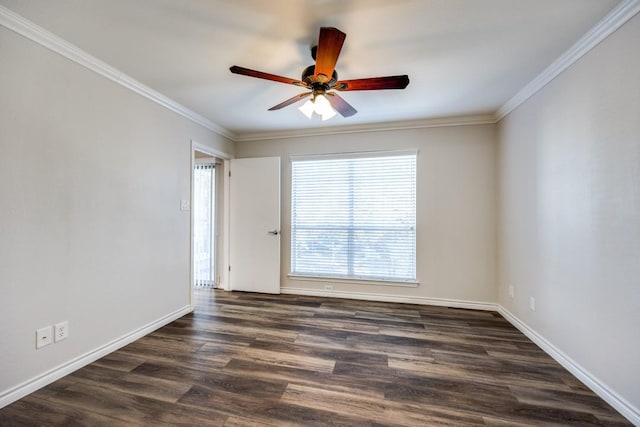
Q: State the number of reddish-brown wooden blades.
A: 5